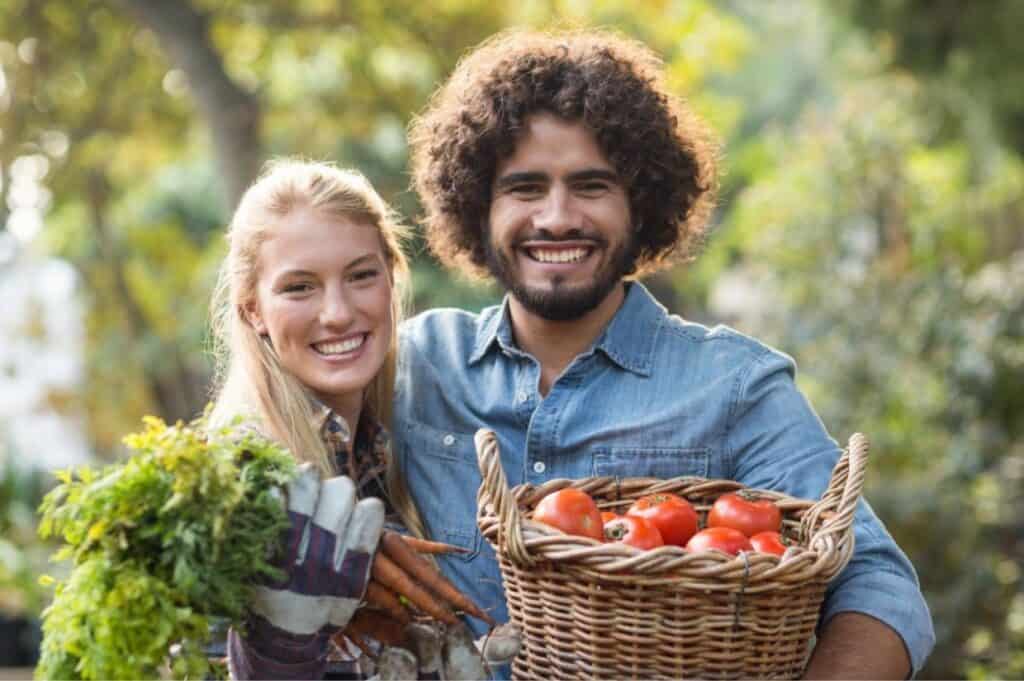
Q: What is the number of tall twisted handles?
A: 2